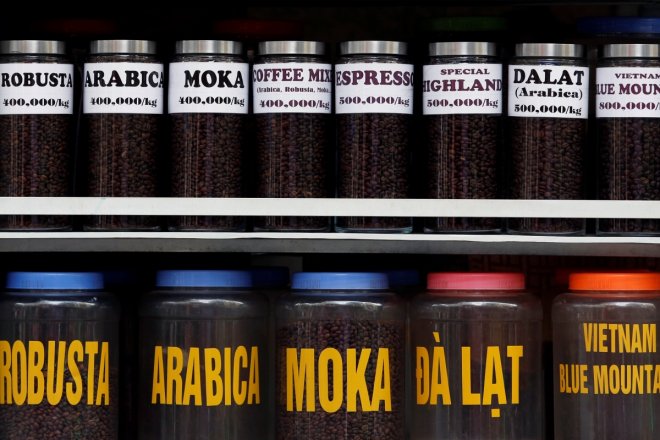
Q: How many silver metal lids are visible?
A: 8